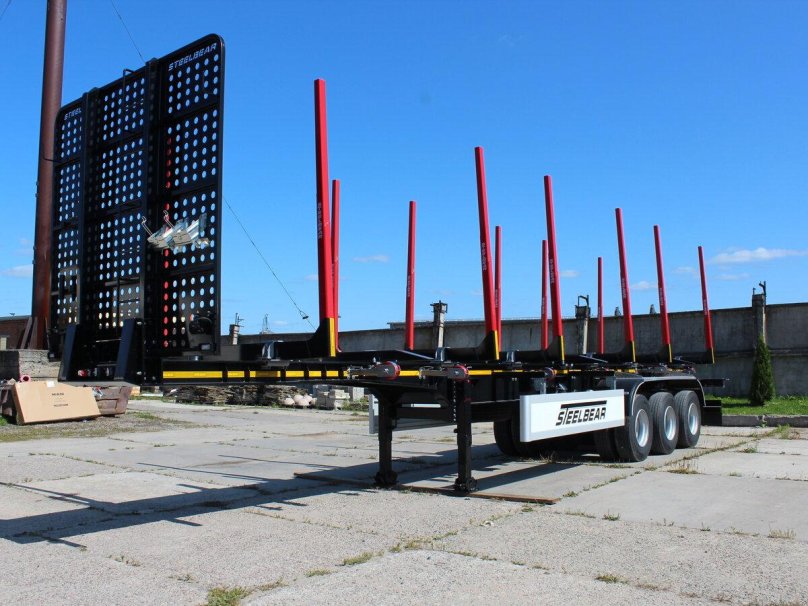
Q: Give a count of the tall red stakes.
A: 11